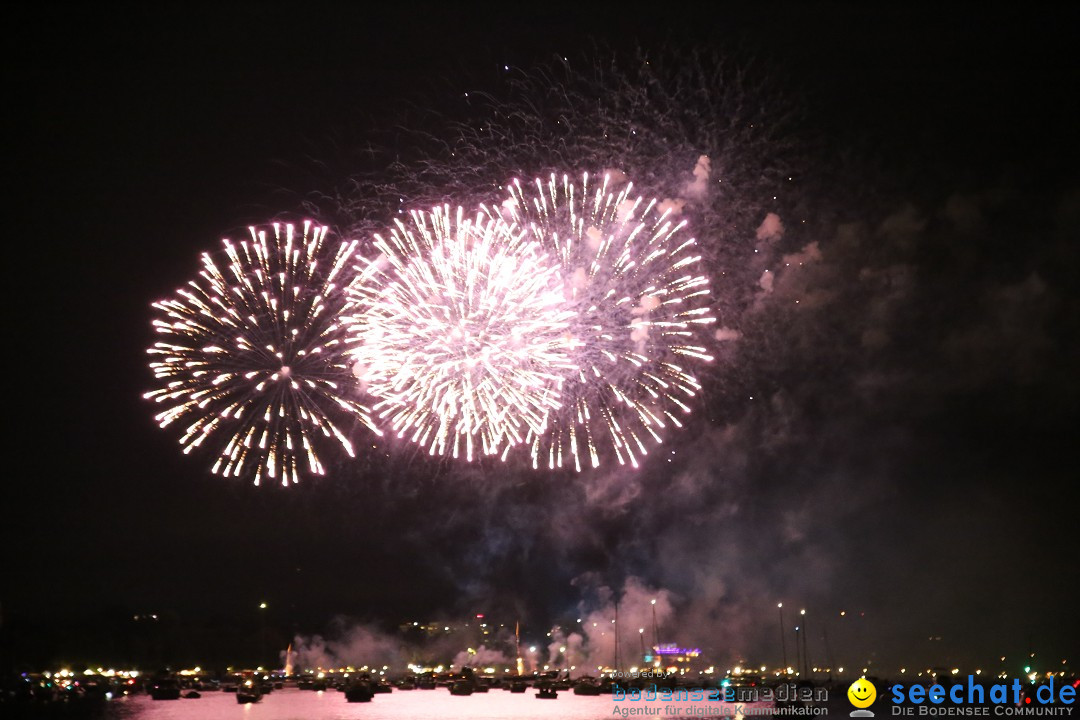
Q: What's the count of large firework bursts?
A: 3